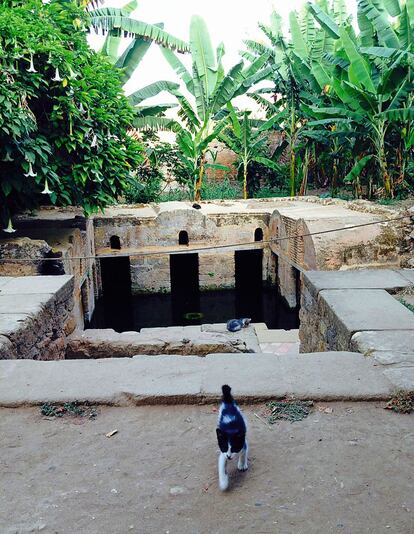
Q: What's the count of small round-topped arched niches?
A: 3